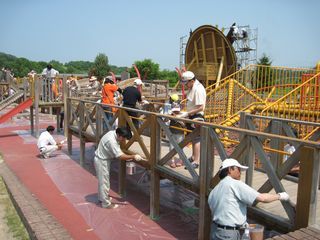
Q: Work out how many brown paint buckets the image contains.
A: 1